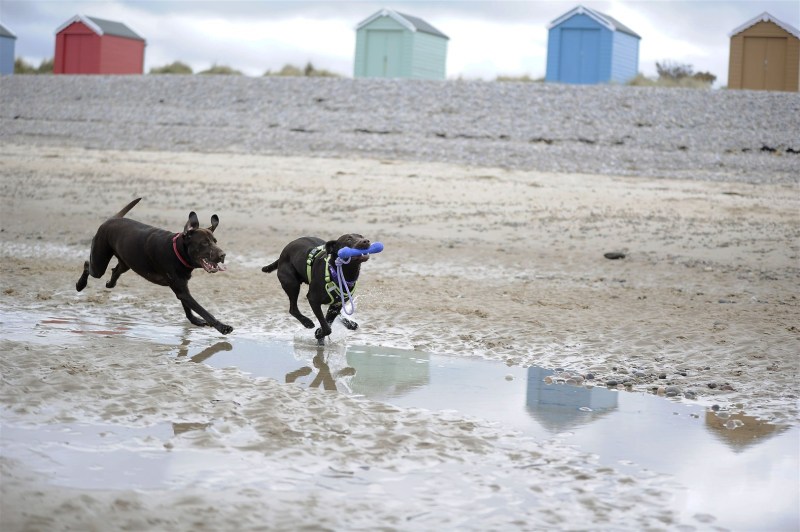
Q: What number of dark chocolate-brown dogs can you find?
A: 2